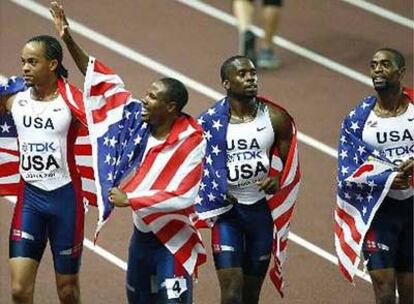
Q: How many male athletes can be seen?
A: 4